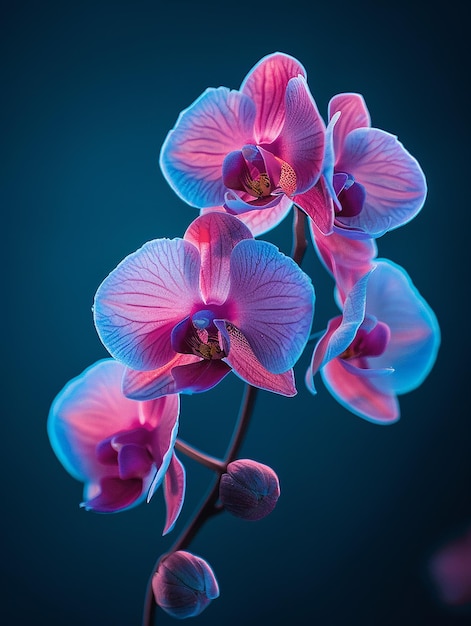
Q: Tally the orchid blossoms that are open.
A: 5